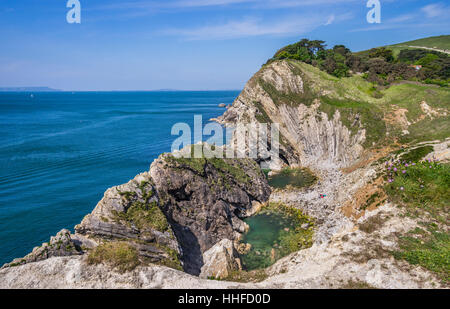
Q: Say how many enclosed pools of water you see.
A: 2